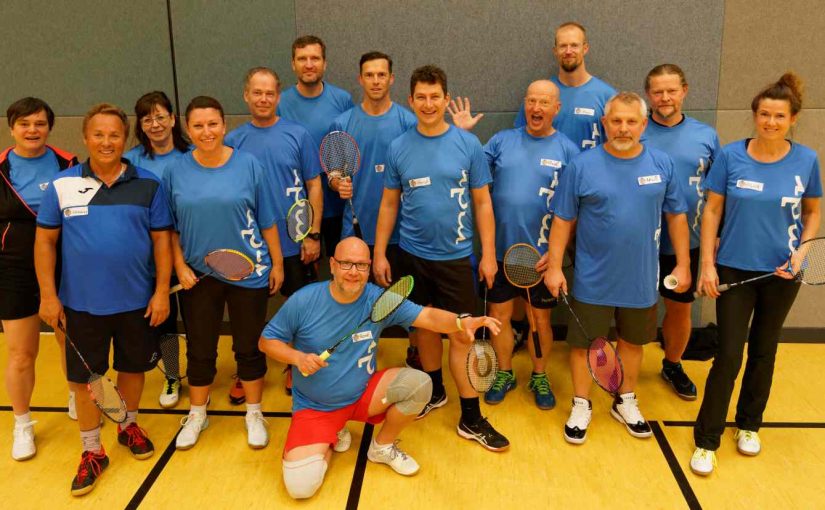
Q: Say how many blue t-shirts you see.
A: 14